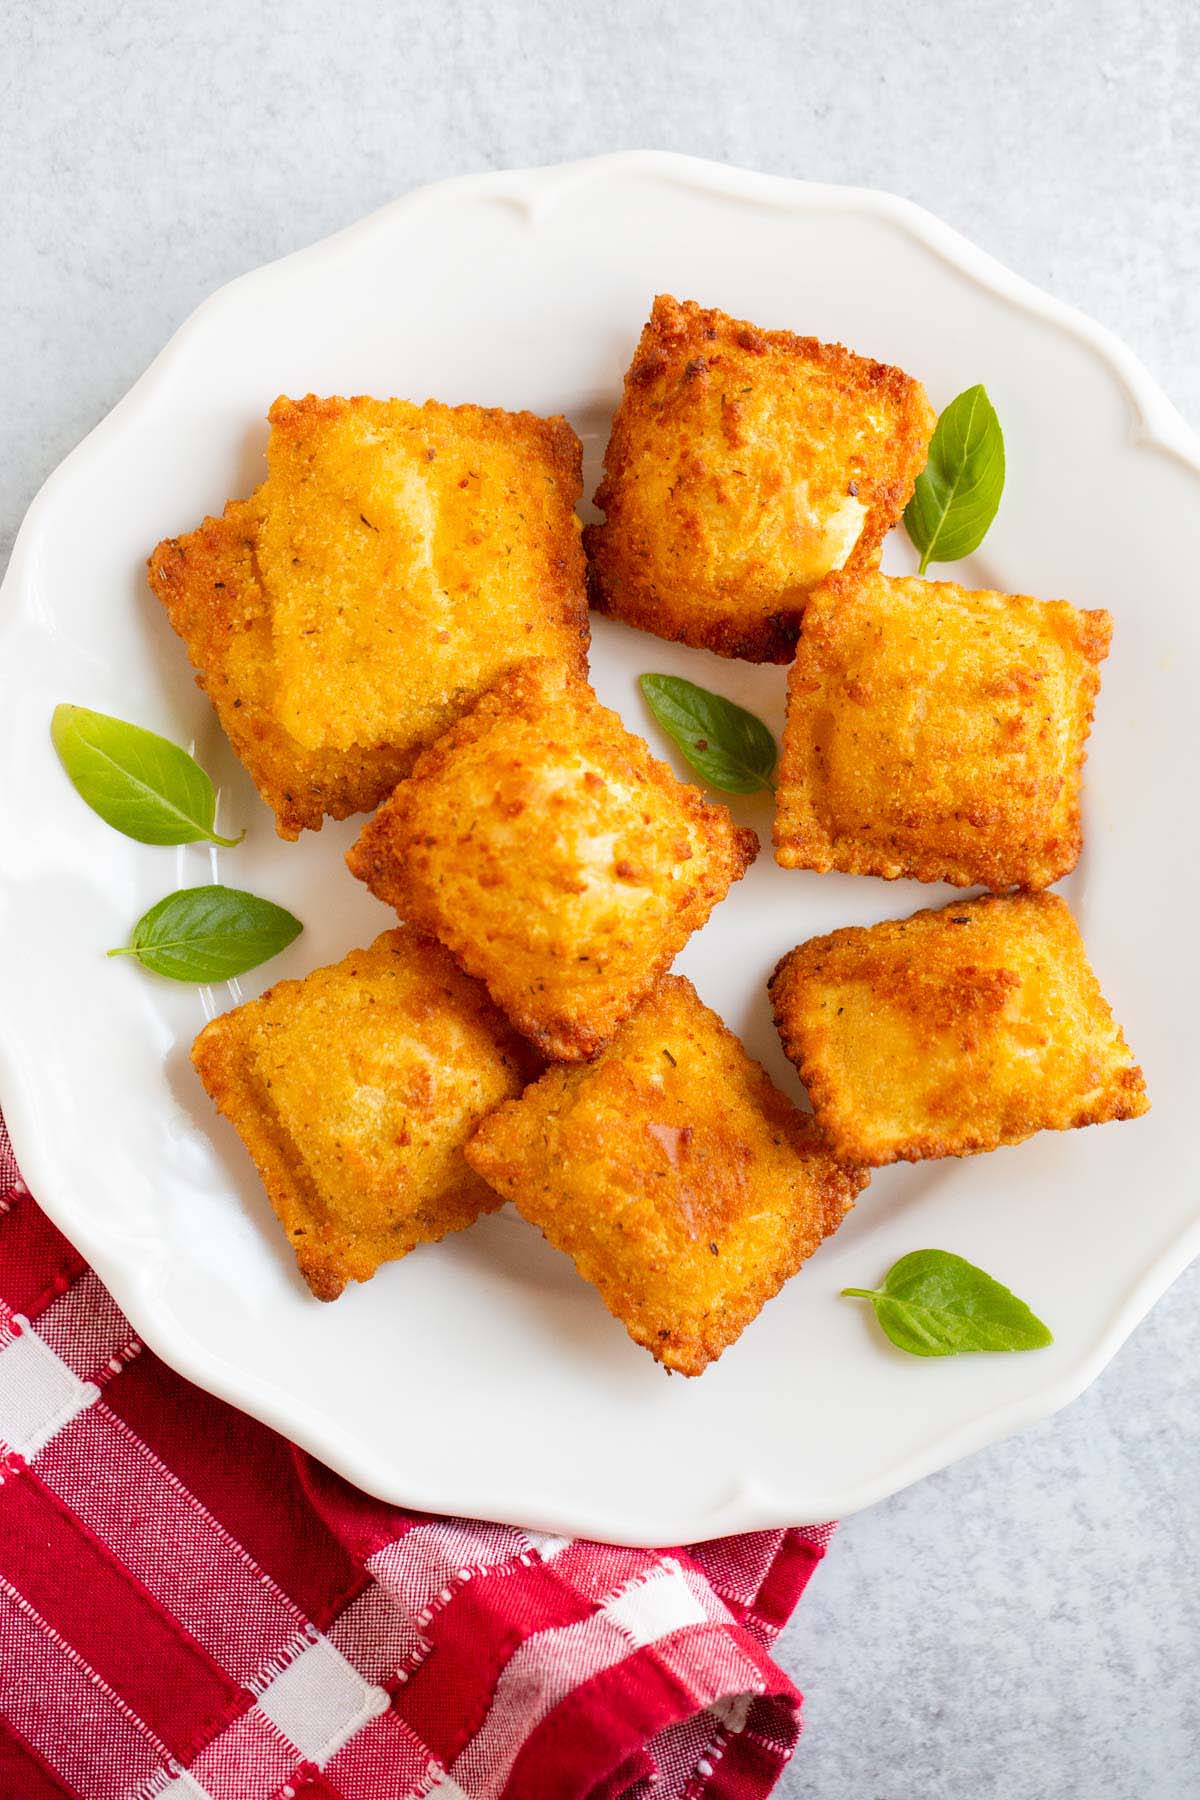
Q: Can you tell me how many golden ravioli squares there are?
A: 8